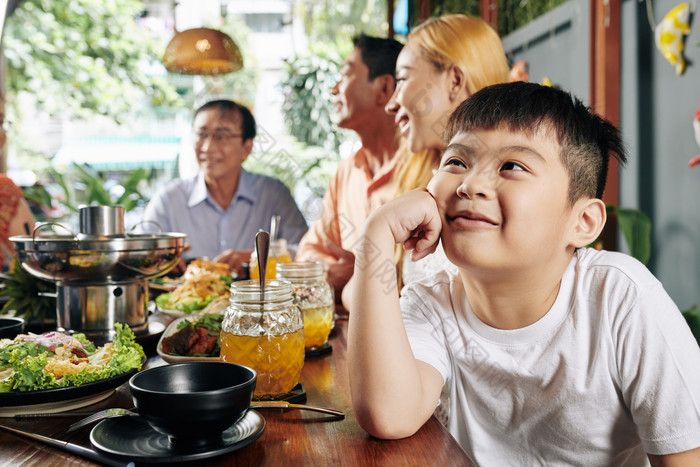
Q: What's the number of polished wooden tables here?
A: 1